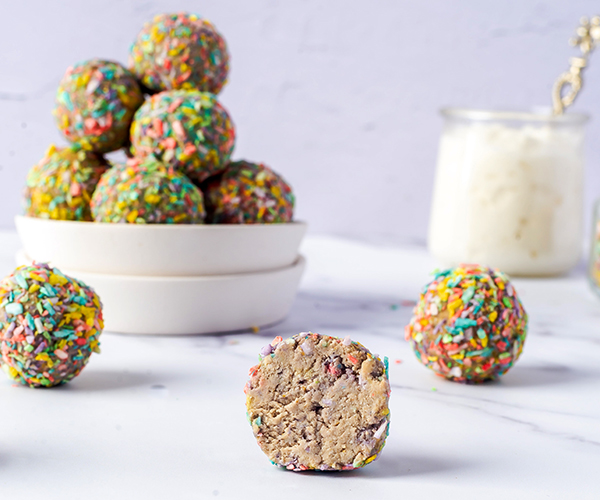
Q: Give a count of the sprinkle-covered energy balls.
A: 9